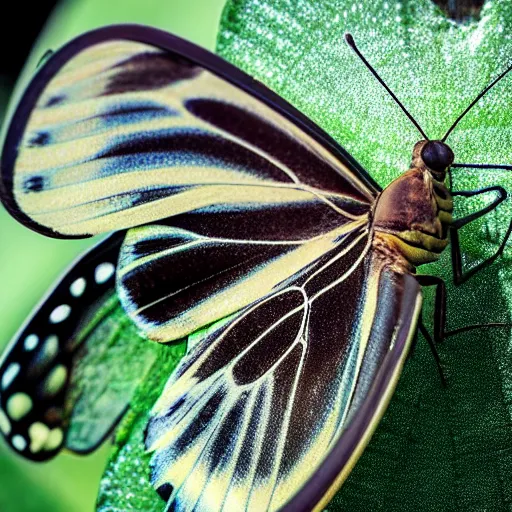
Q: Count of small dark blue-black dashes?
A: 3